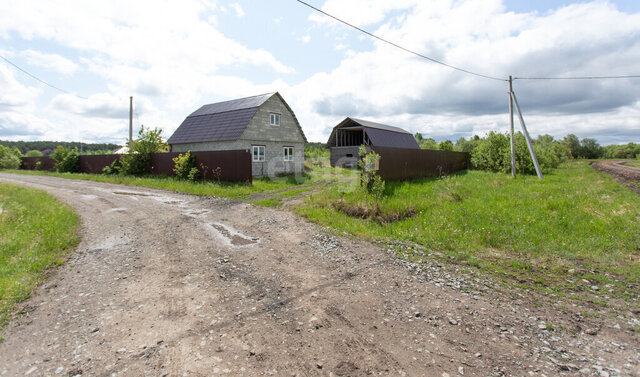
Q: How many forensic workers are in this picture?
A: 0